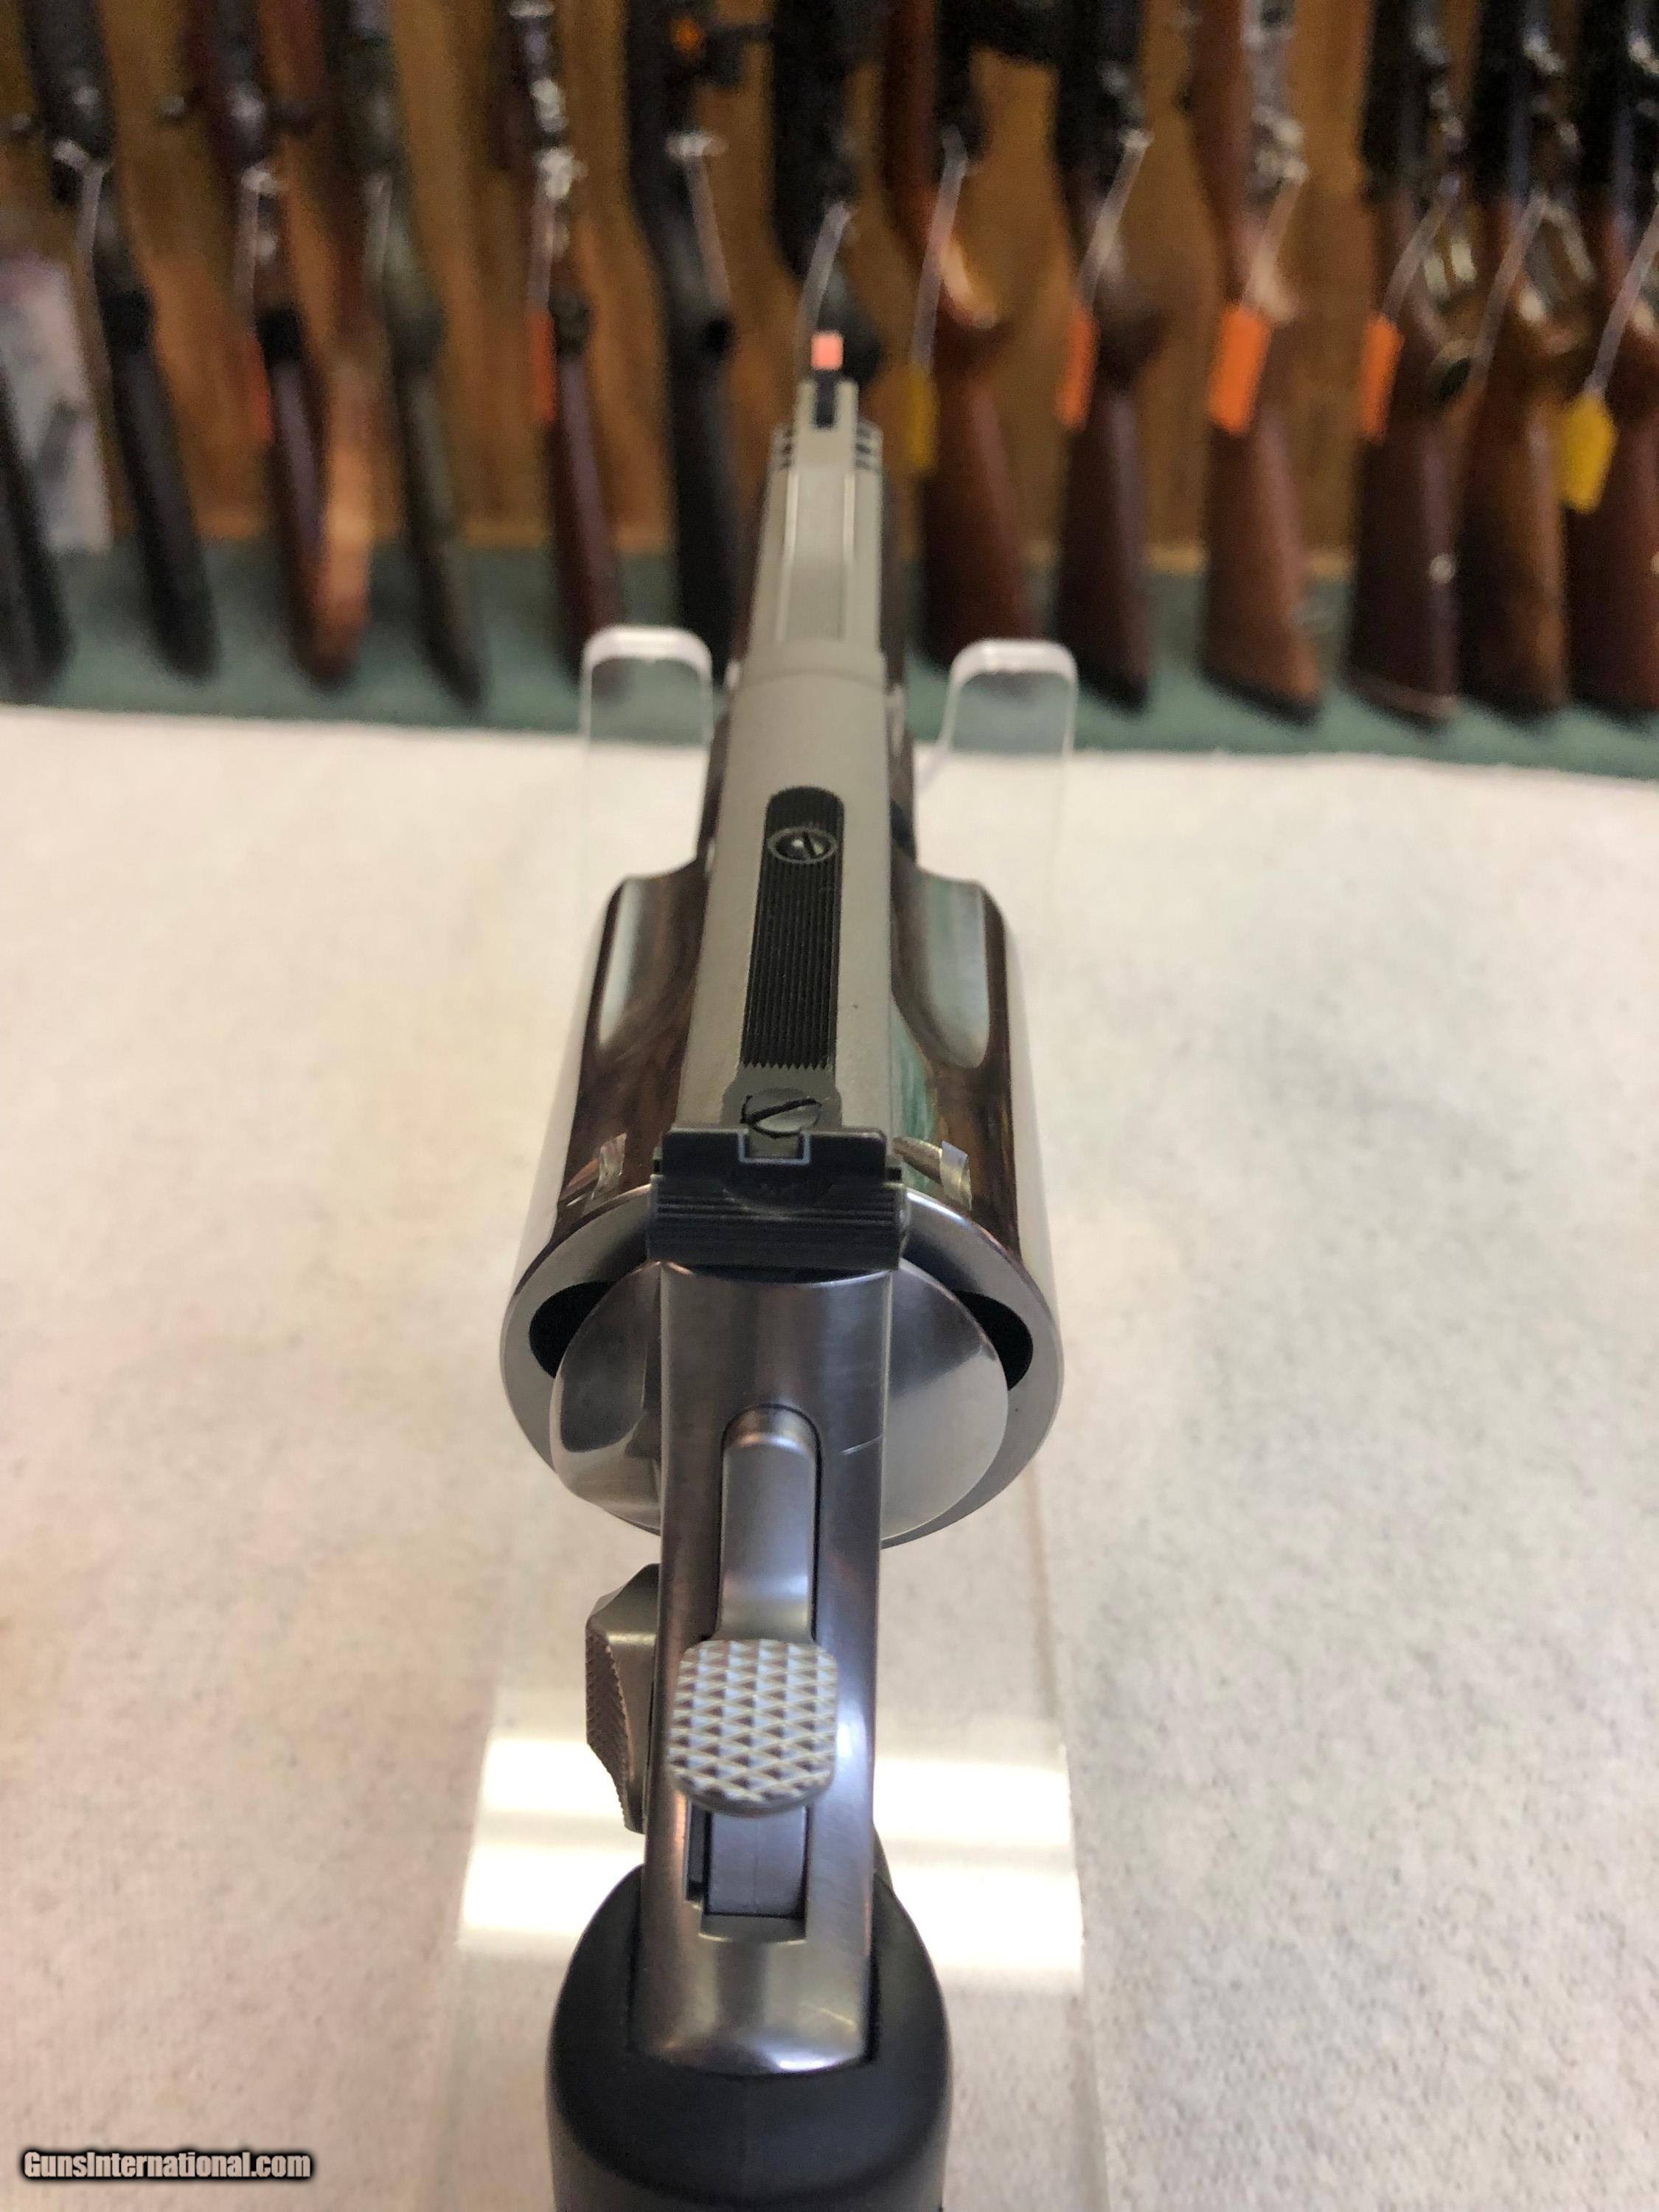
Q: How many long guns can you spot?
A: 13